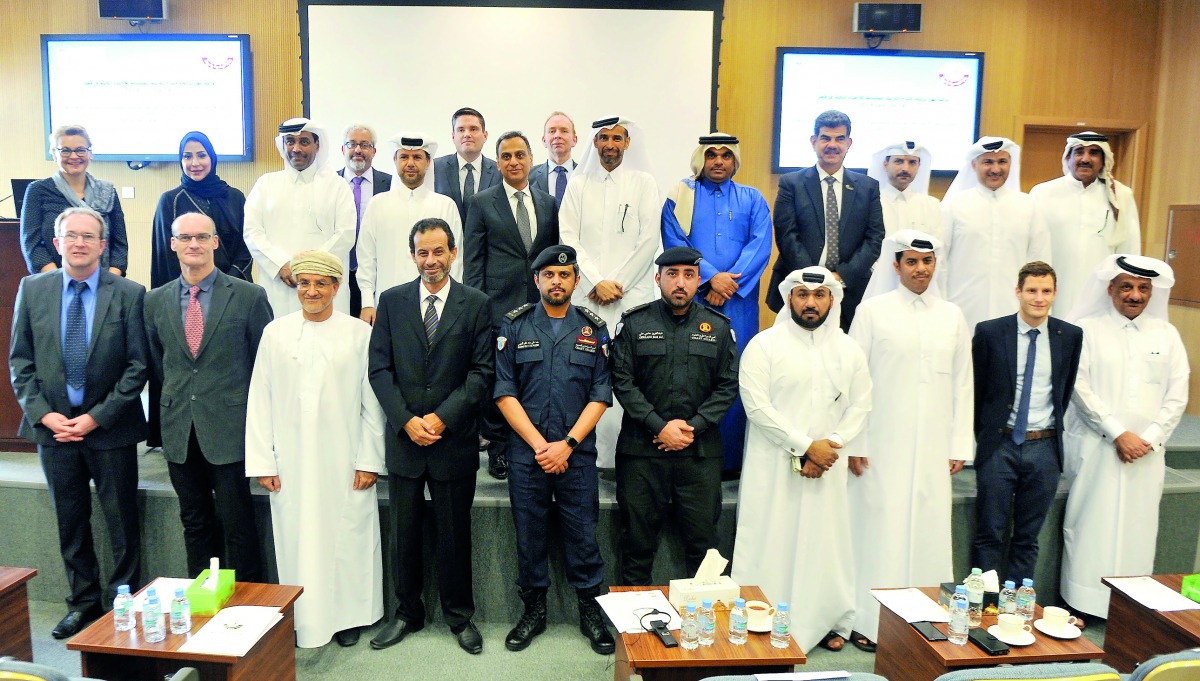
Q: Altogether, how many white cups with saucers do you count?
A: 3